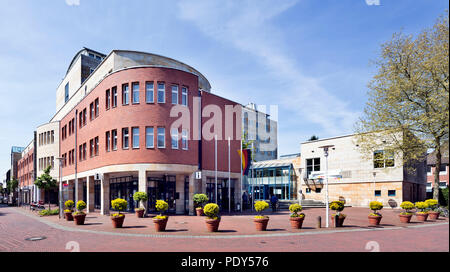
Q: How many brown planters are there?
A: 14